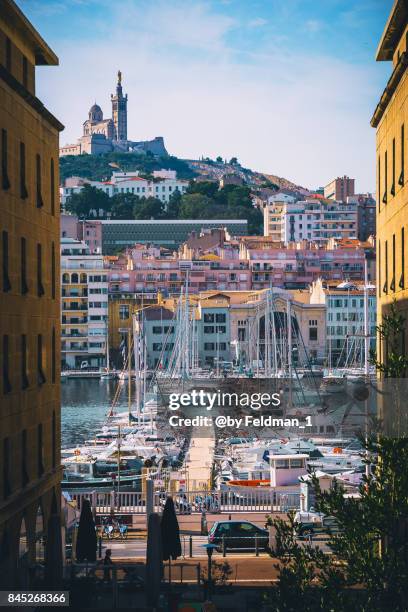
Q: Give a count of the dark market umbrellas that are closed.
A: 2